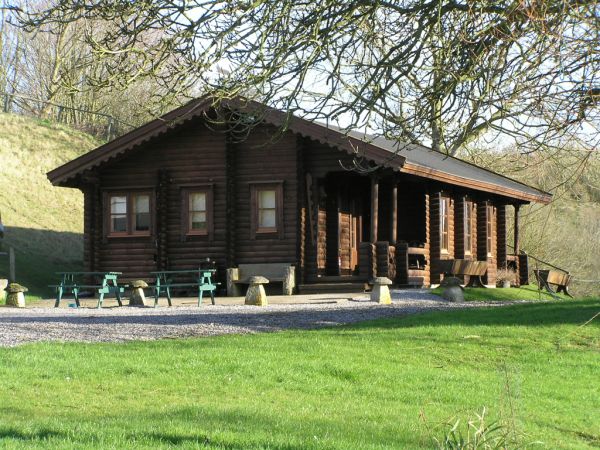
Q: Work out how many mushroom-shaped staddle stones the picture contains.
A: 5